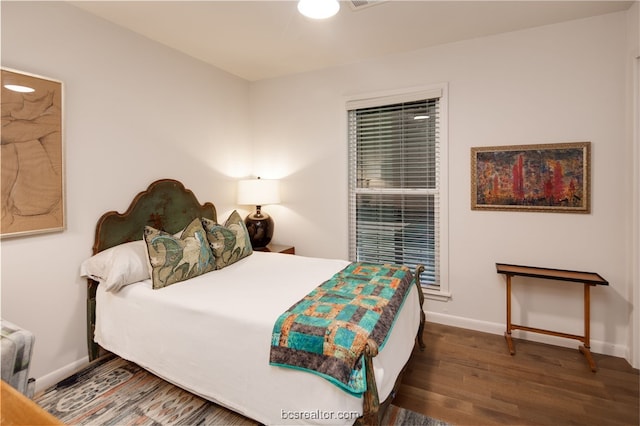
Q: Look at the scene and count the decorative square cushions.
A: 2